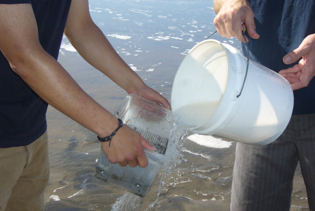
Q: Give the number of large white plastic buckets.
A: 1